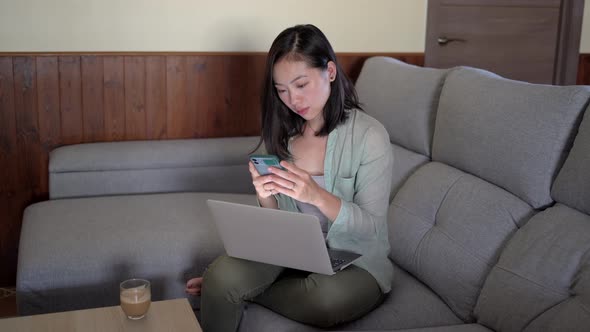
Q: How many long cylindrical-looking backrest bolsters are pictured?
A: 1